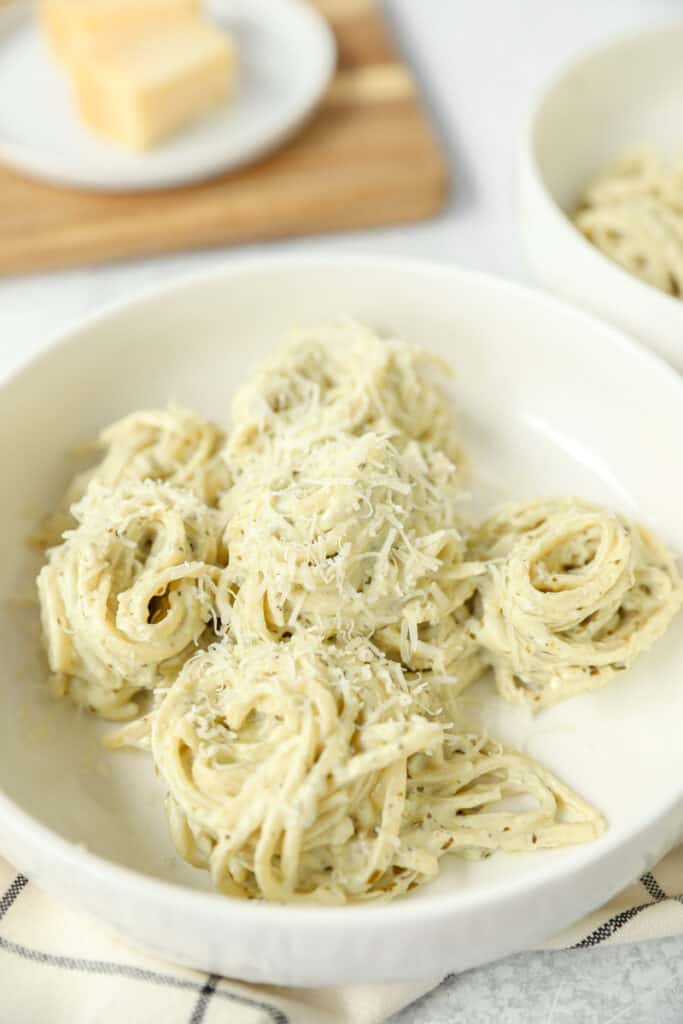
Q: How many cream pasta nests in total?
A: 6